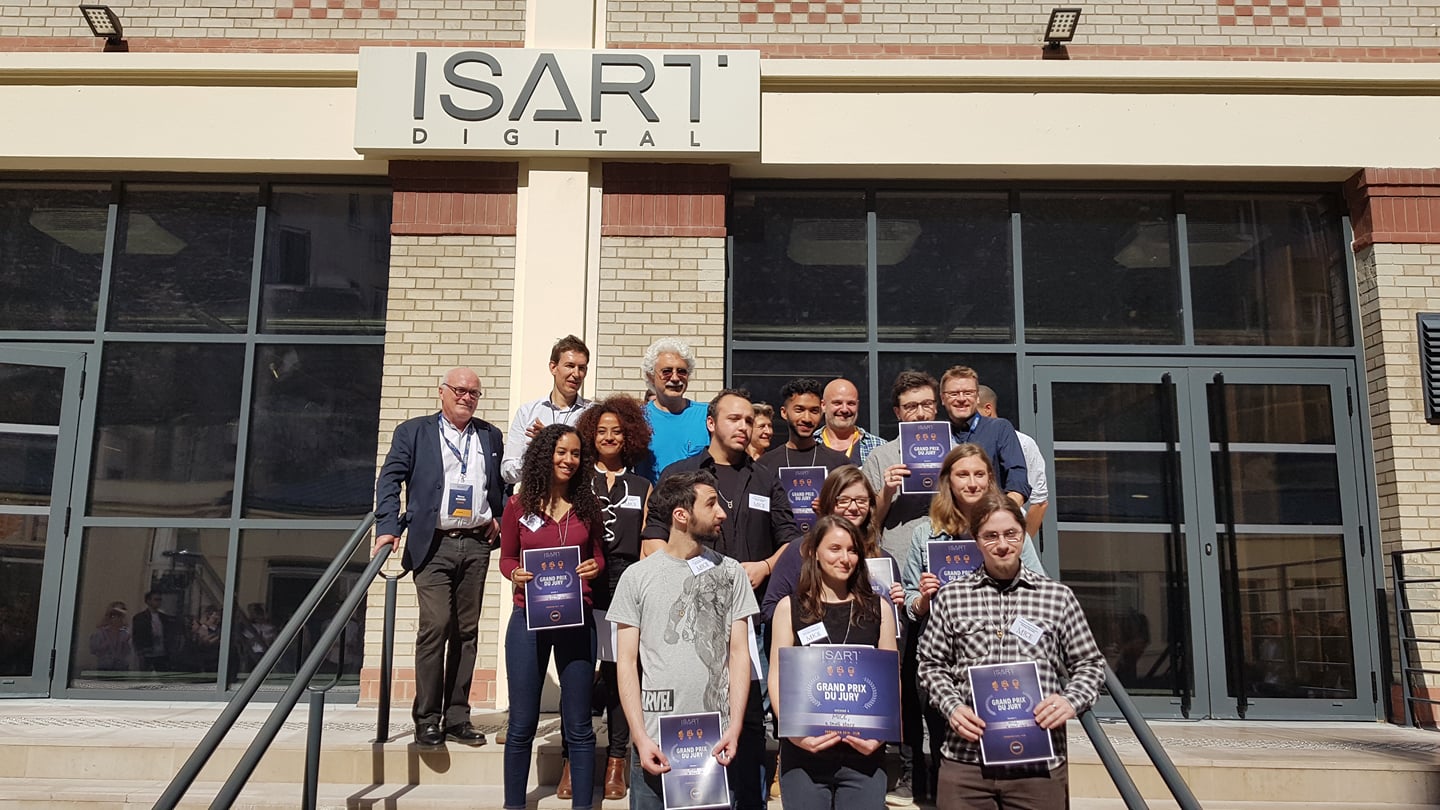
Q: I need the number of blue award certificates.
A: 8